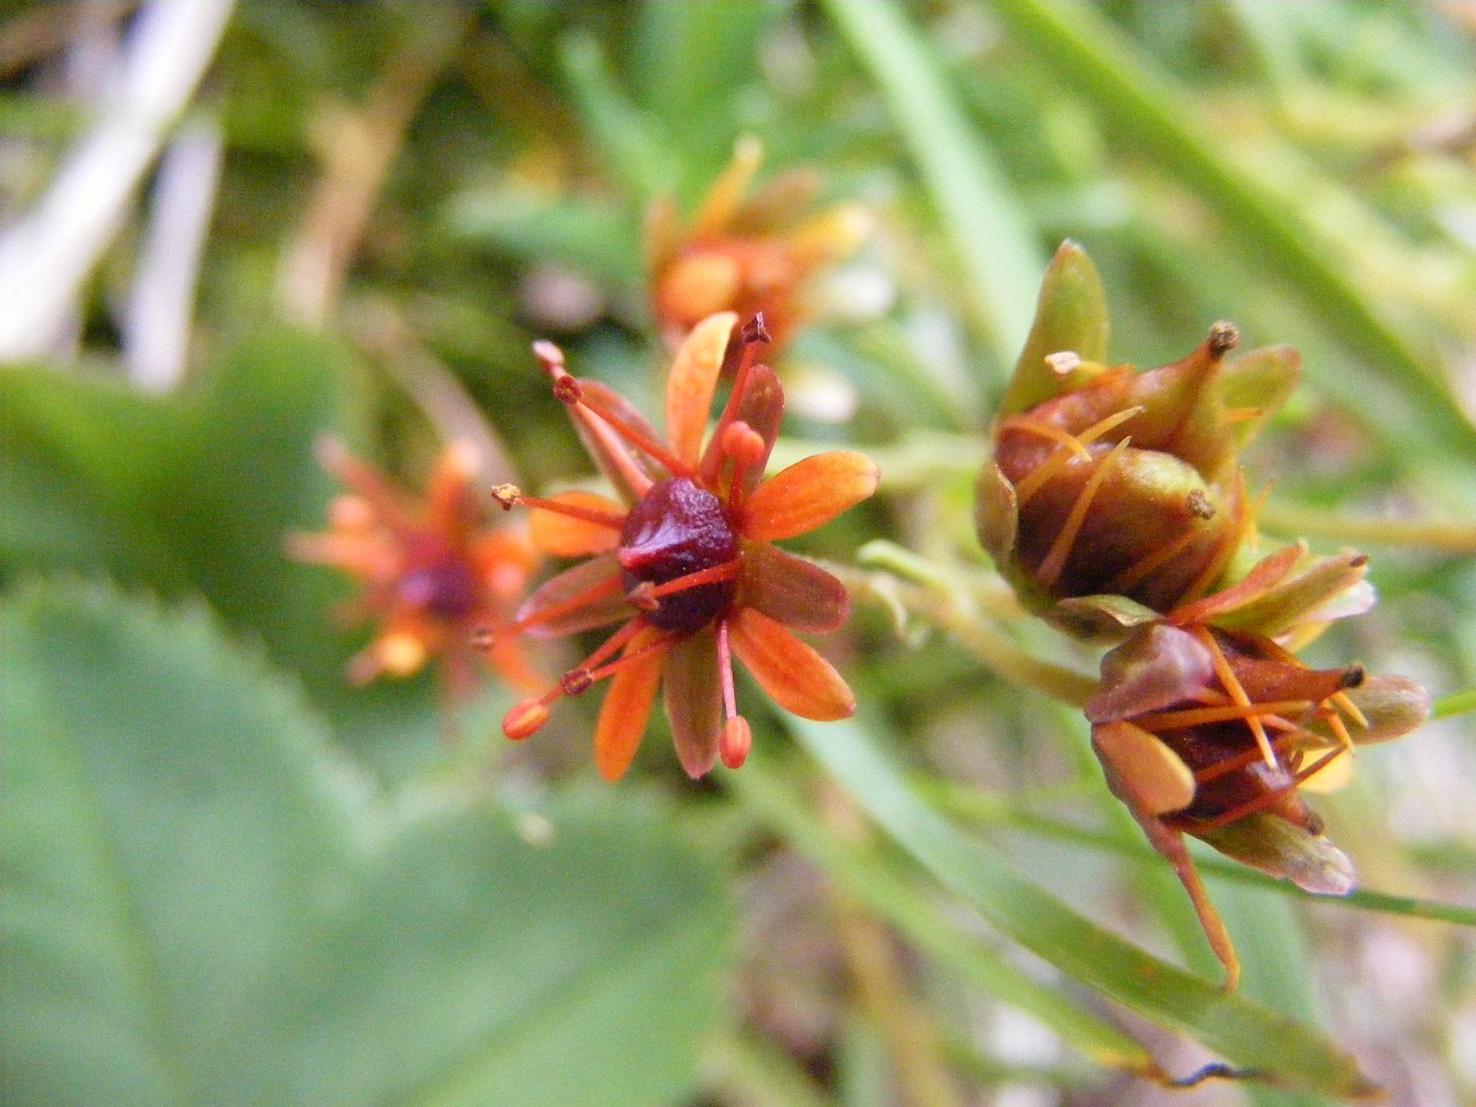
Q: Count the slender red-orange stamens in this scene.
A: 10